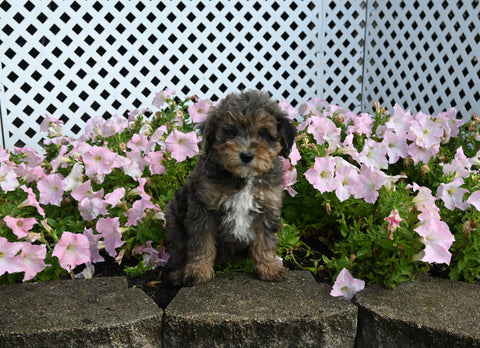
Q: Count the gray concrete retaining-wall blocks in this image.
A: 3